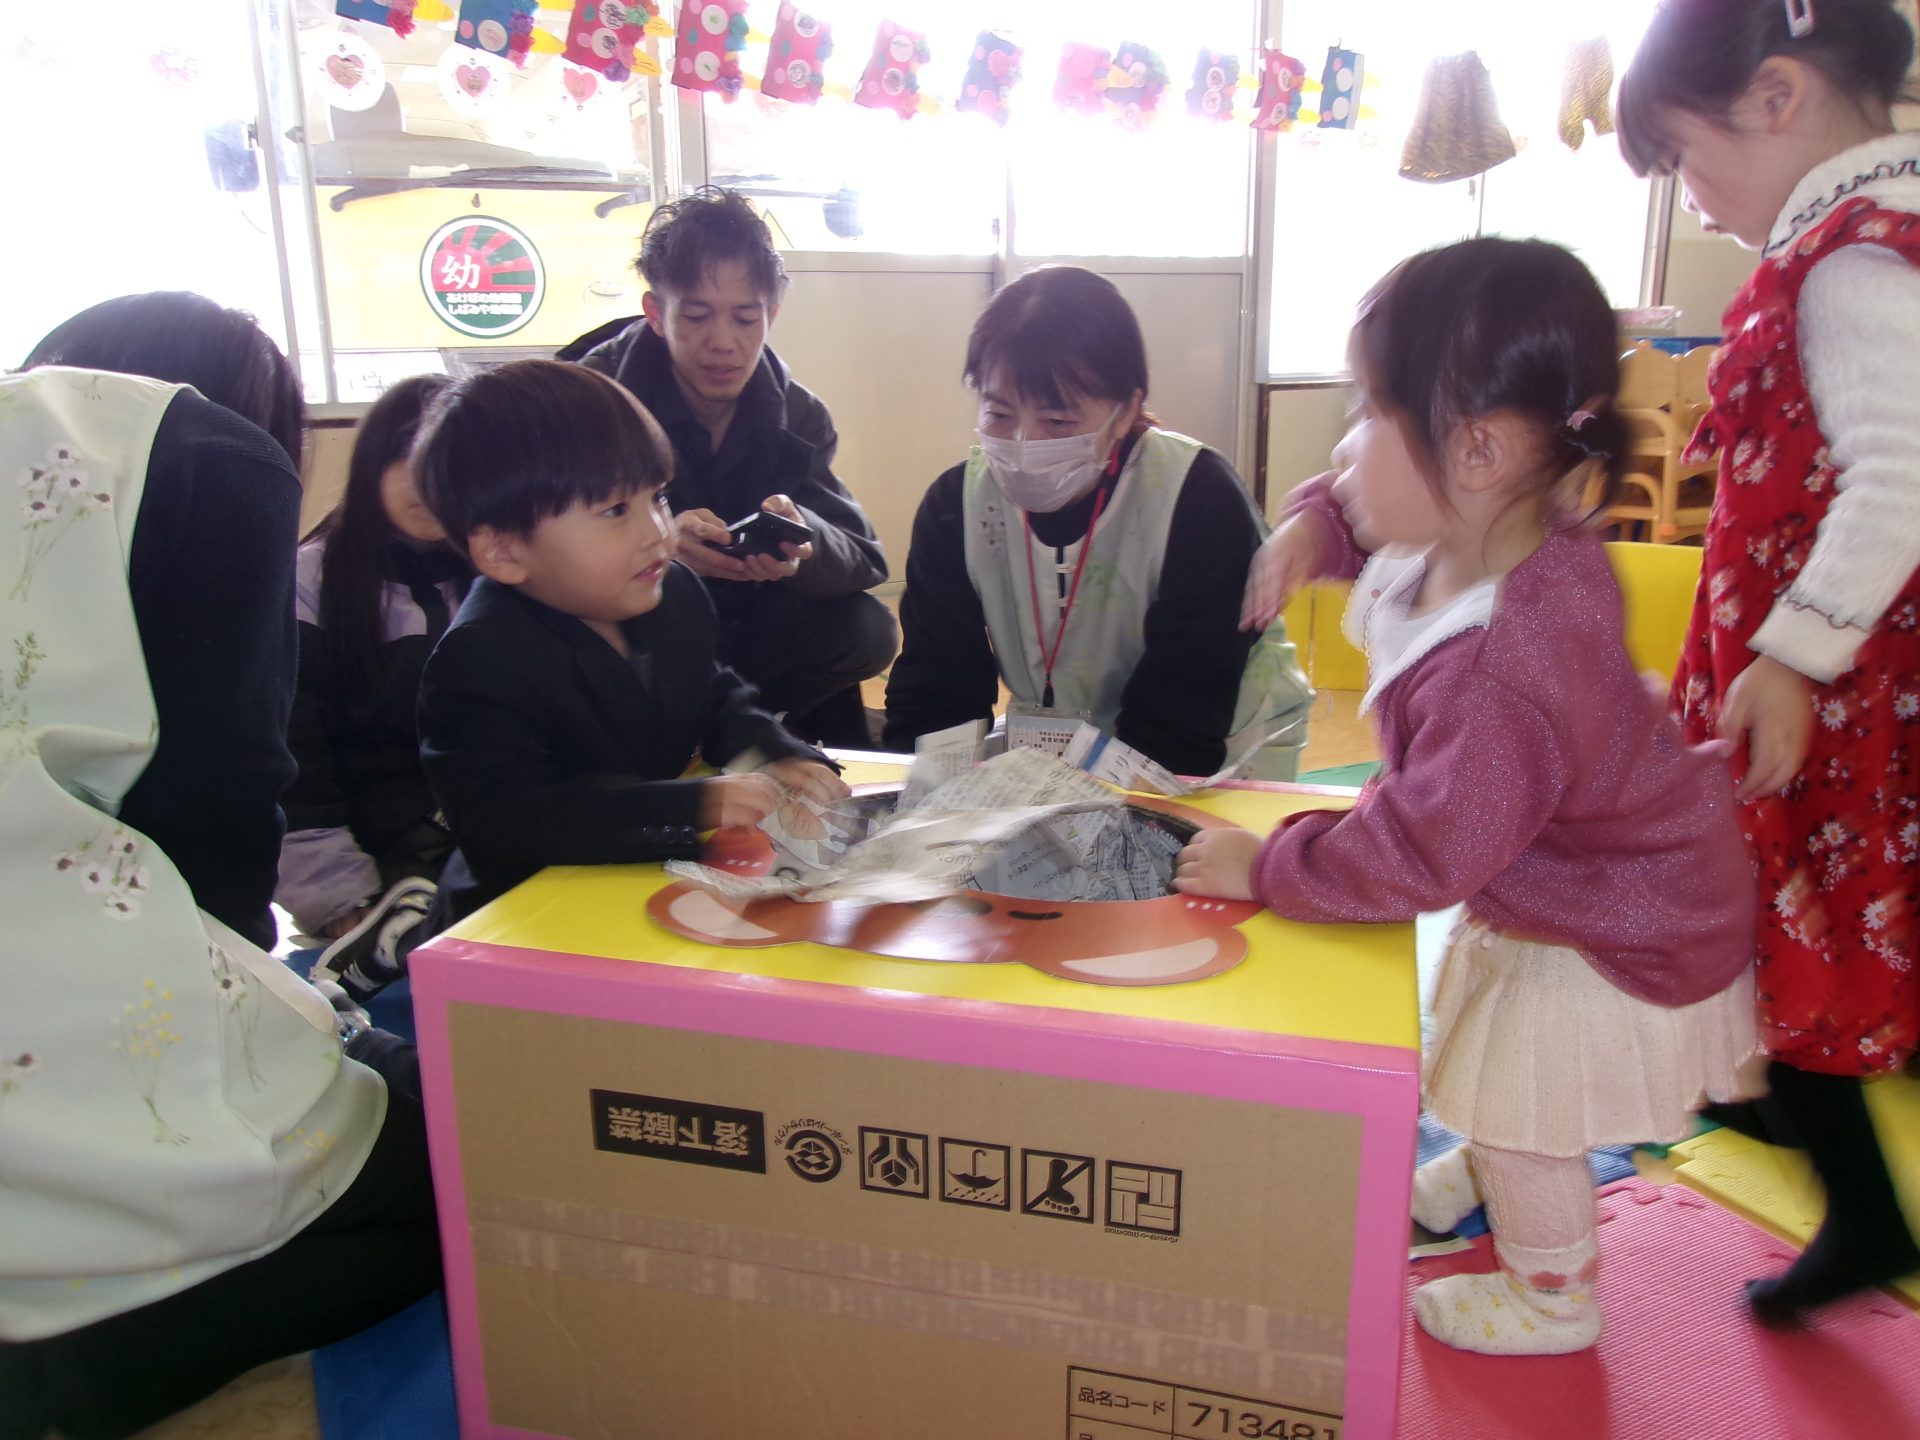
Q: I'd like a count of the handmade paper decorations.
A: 12